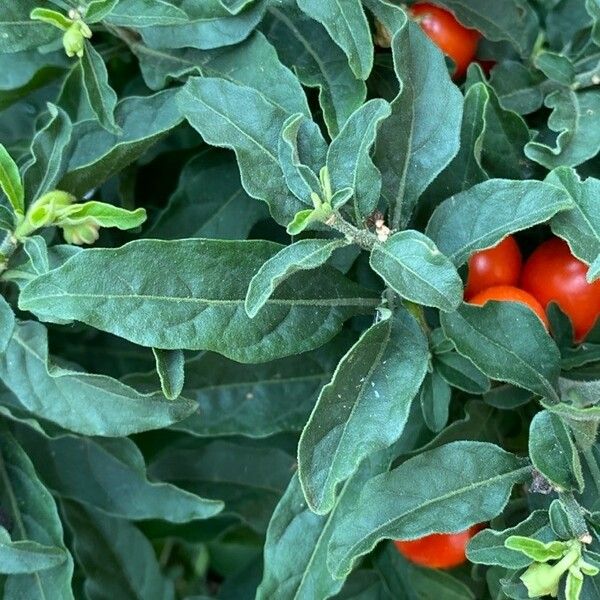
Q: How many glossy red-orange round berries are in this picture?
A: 5